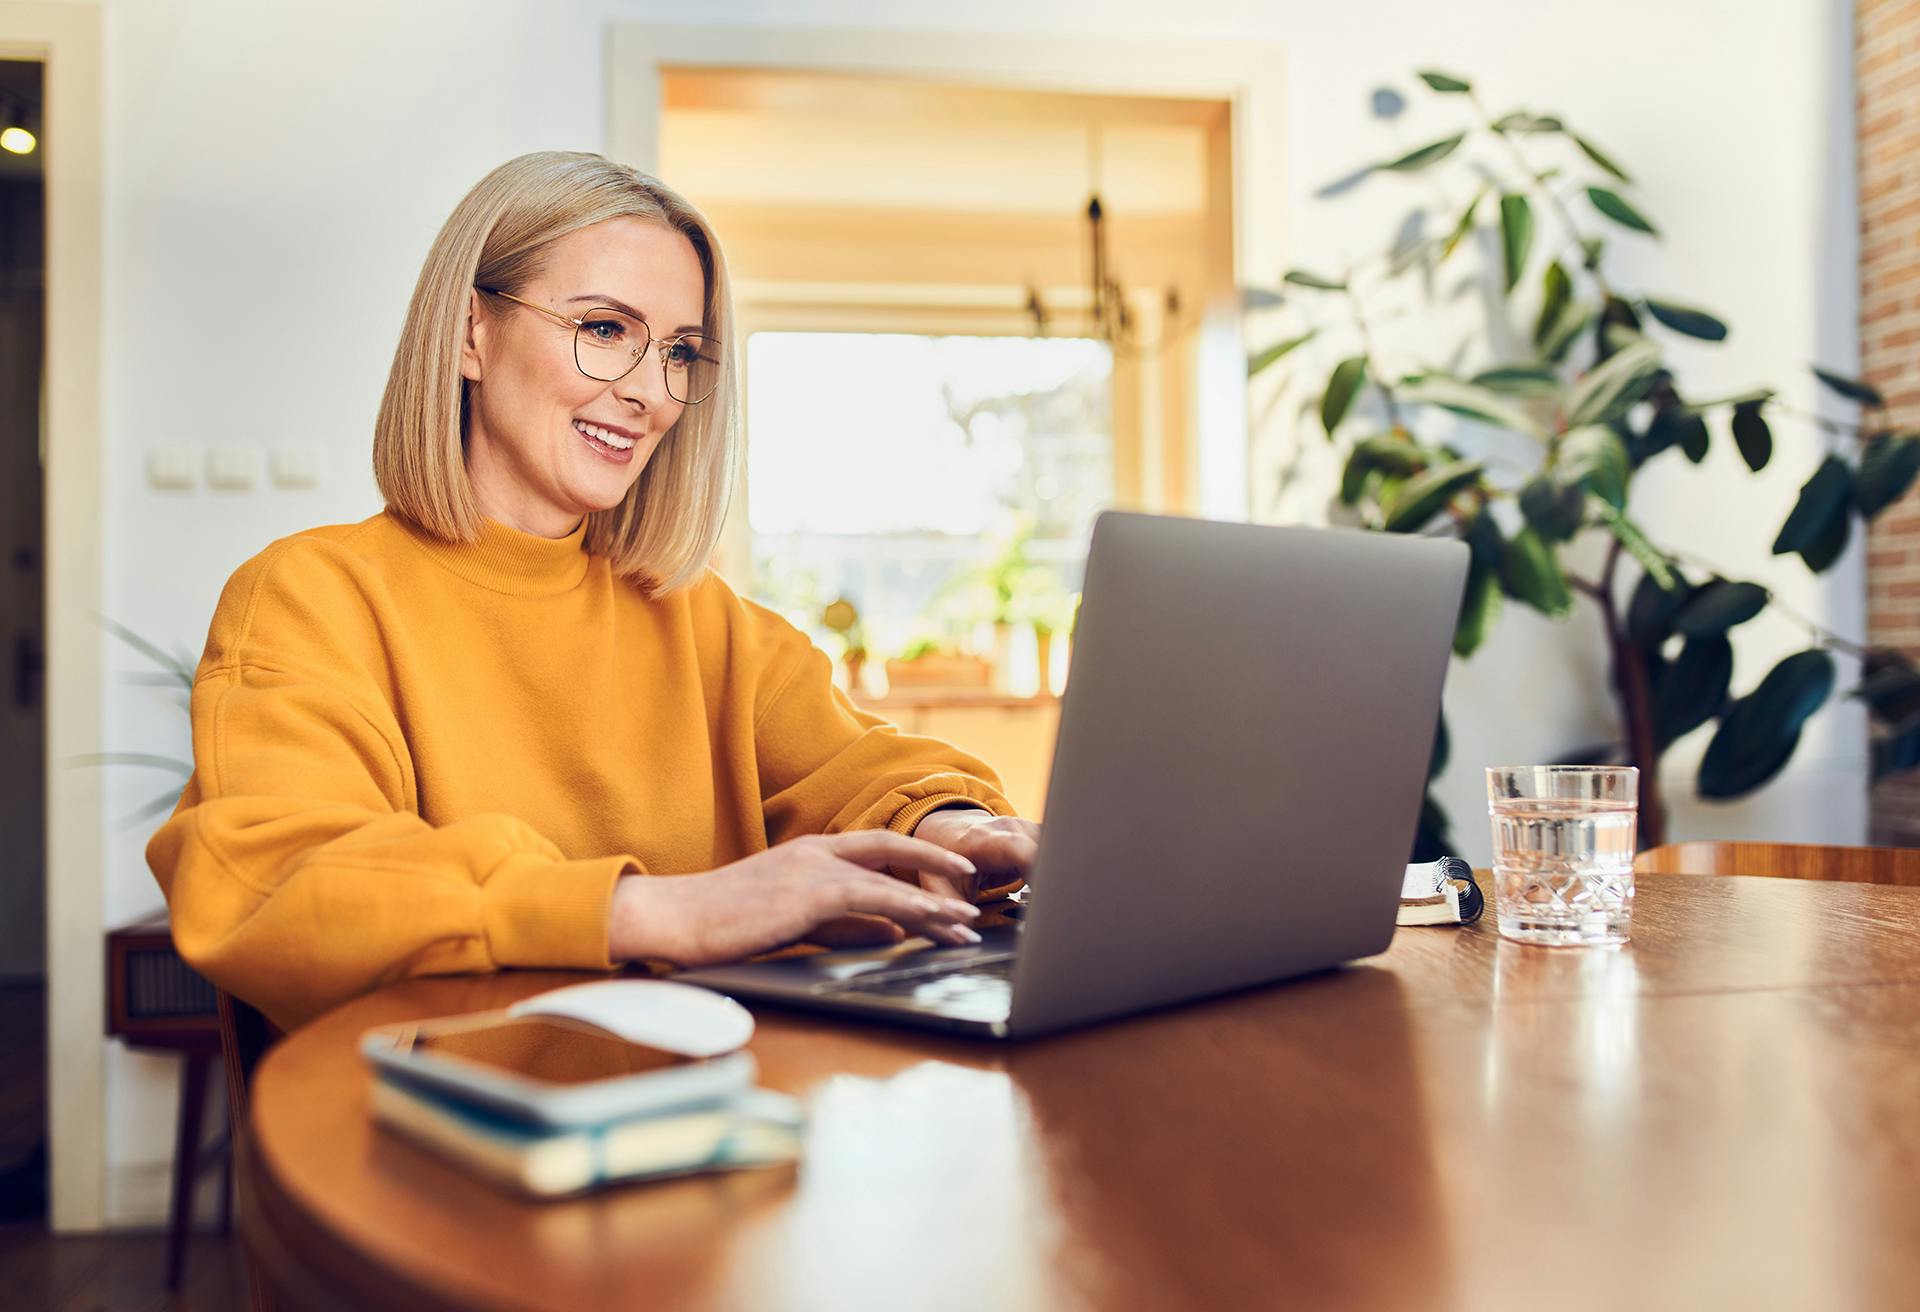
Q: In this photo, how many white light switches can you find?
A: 3